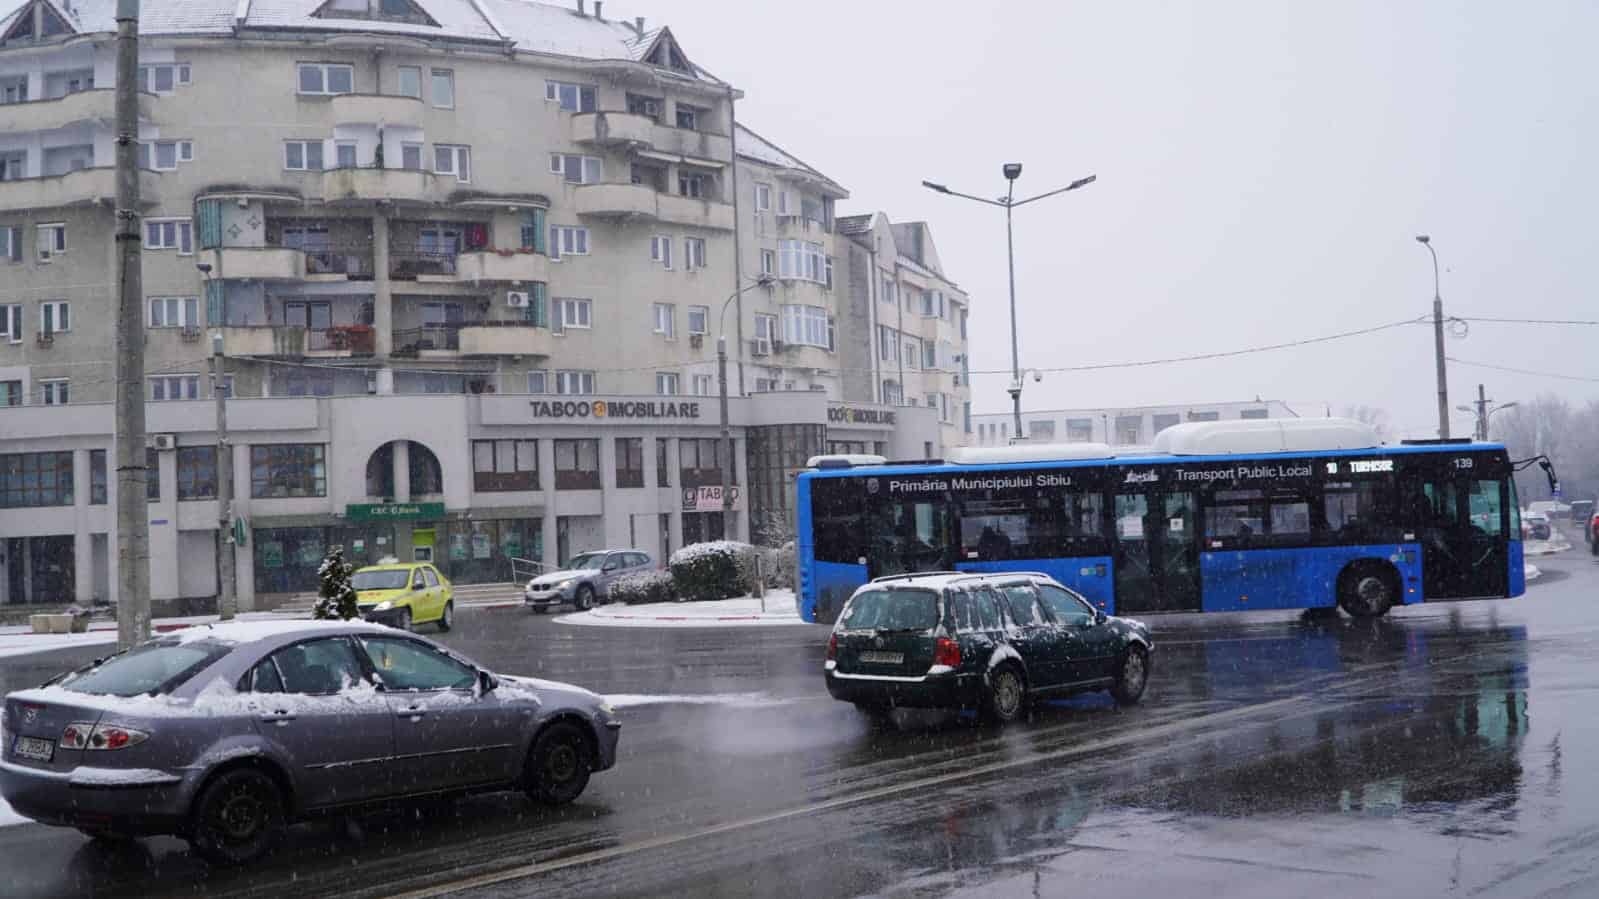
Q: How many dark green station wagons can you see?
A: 1